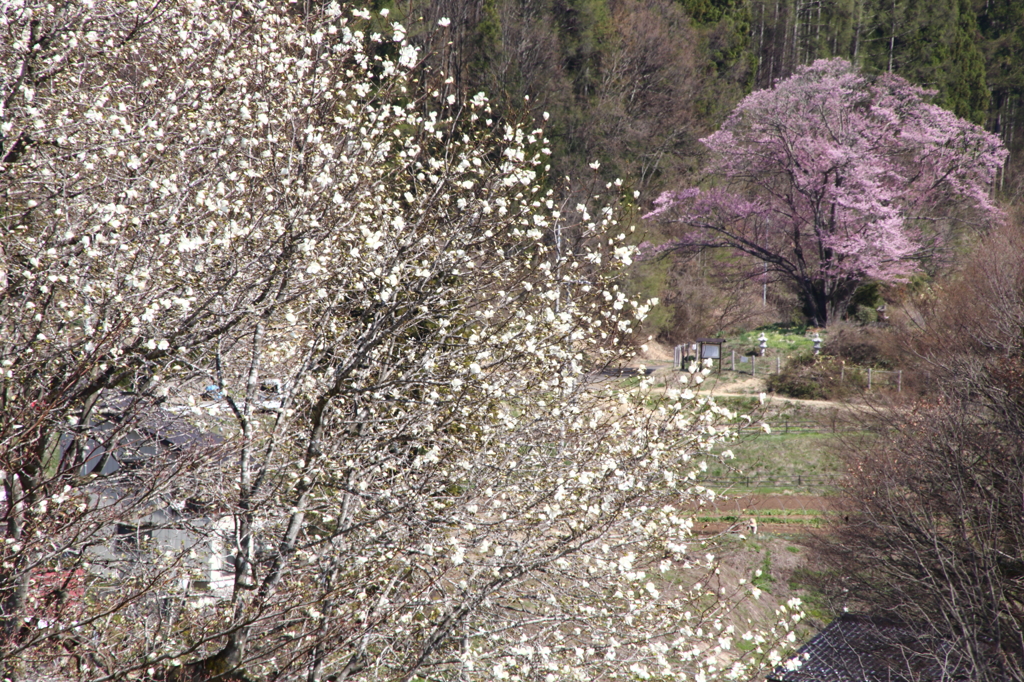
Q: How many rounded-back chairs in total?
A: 0